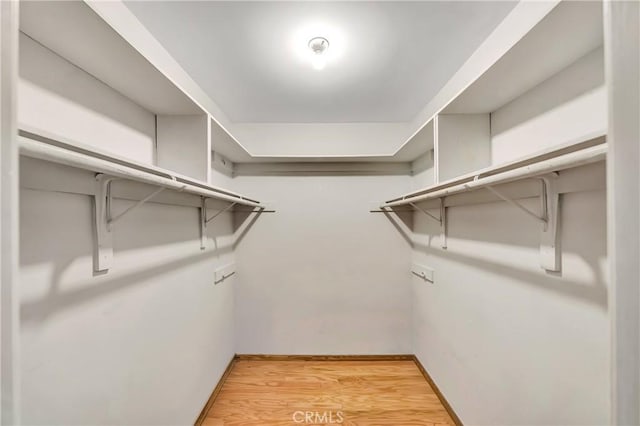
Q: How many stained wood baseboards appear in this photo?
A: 3